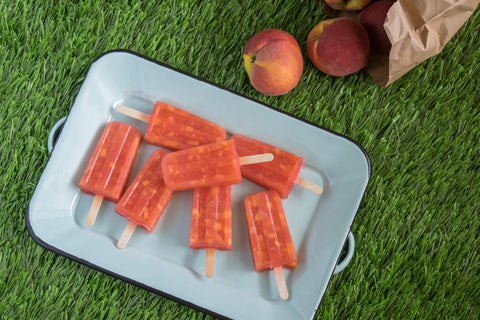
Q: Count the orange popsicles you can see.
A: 7